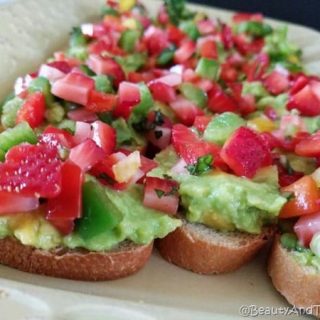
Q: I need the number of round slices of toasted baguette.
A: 3